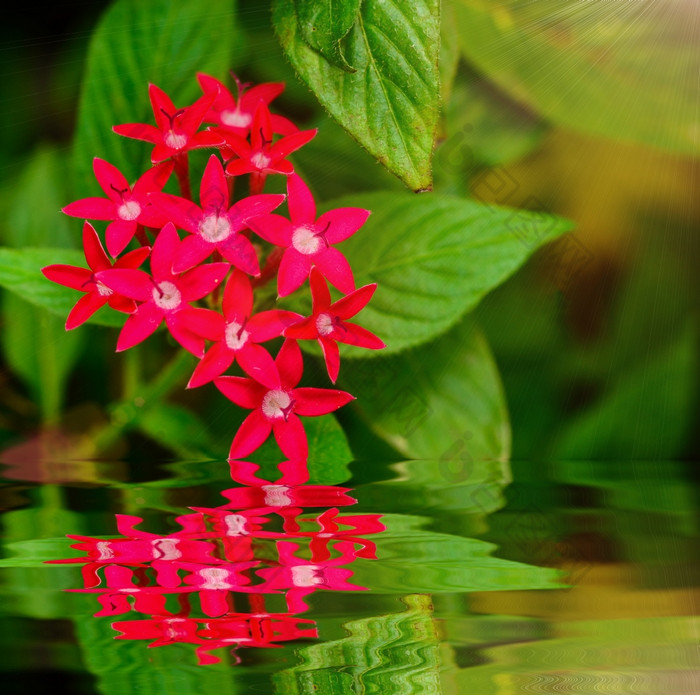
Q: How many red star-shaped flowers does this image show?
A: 11